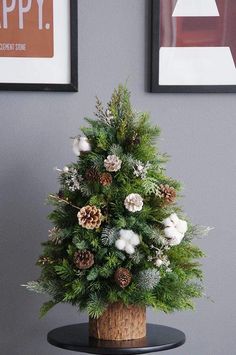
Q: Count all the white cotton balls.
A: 3